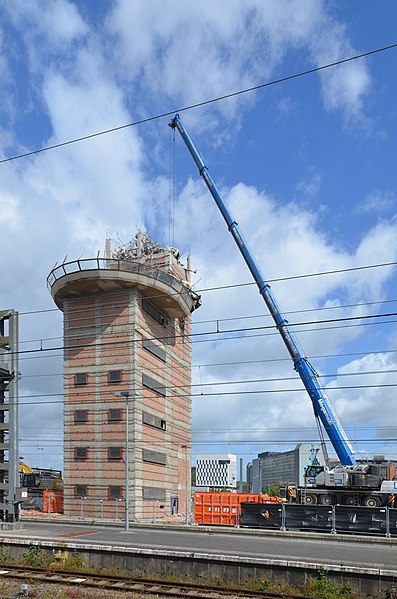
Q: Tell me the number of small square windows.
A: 8